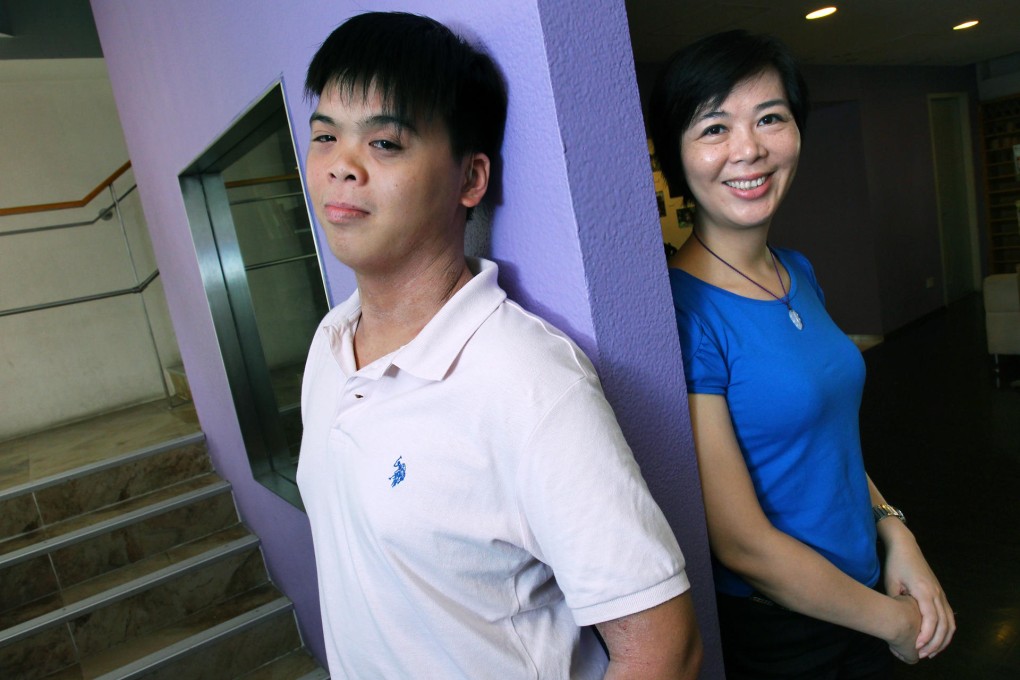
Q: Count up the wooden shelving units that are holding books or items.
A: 1